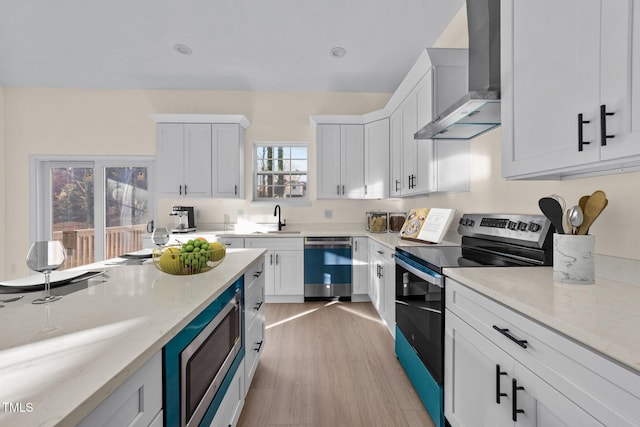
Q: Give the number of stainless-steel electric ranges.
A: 1